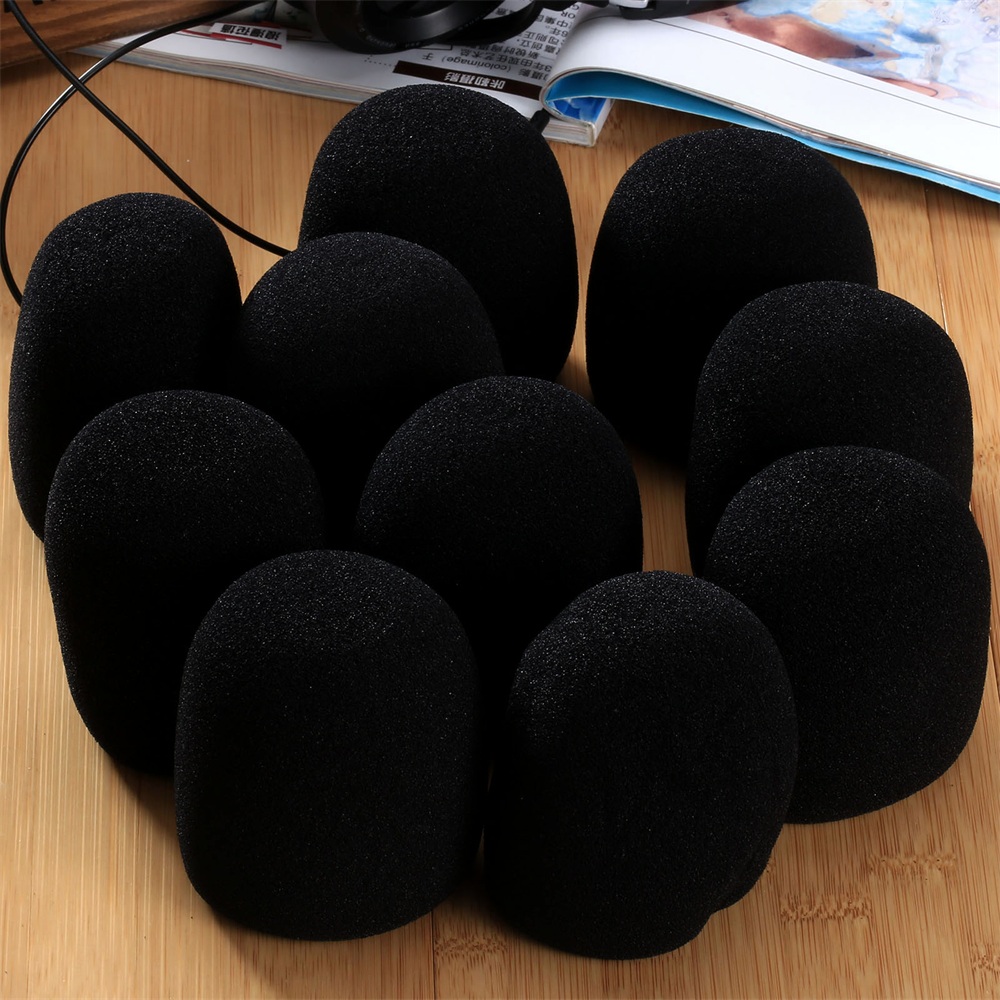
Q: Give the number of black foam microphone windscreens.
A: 10